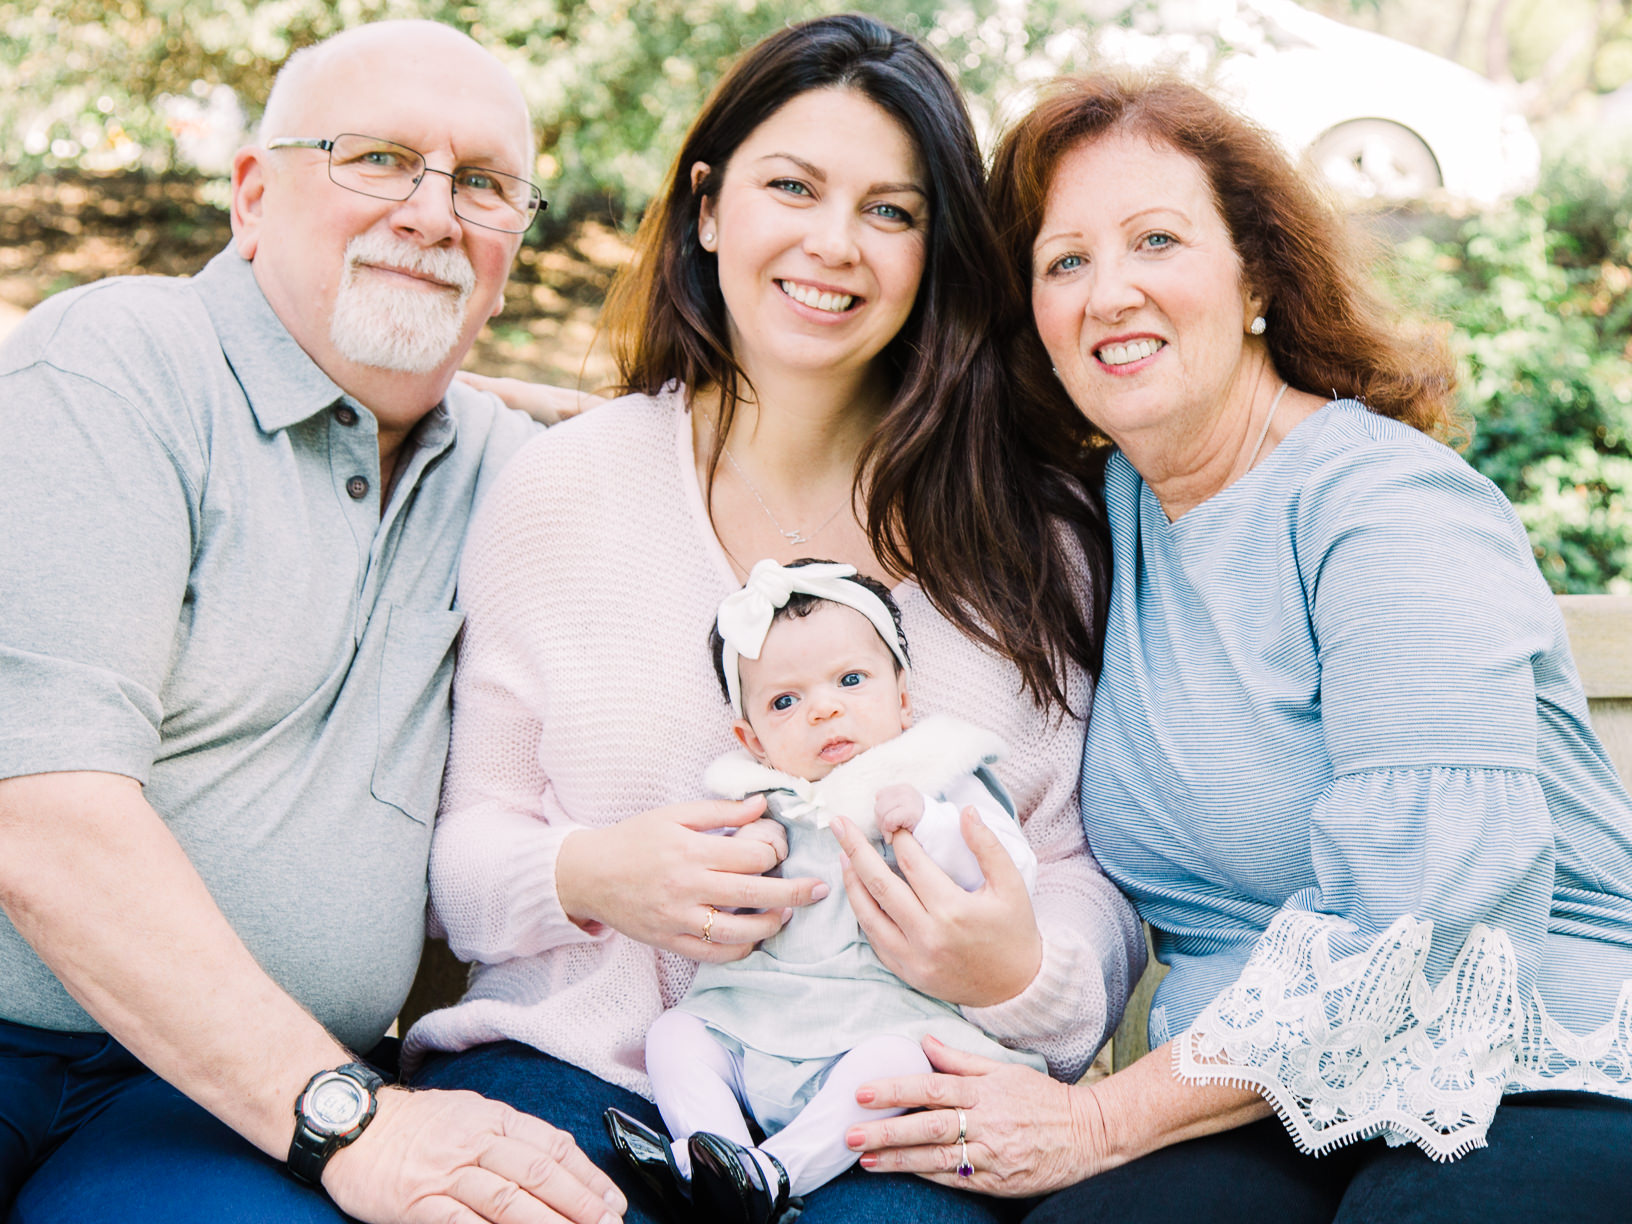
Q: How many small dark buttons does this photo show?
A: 2